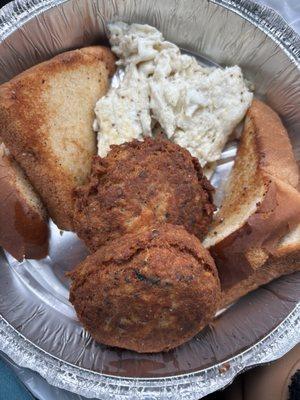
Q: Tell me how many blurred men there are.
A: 0